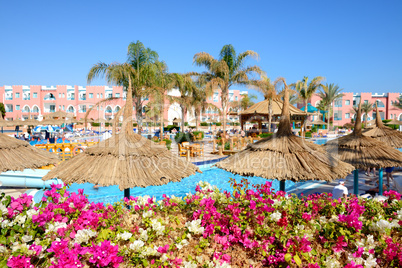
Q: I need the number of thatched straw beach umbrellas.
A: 5